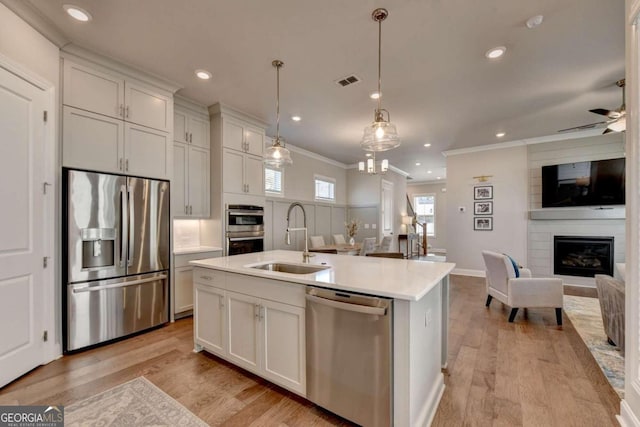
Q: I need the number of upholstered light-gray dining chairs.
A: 4